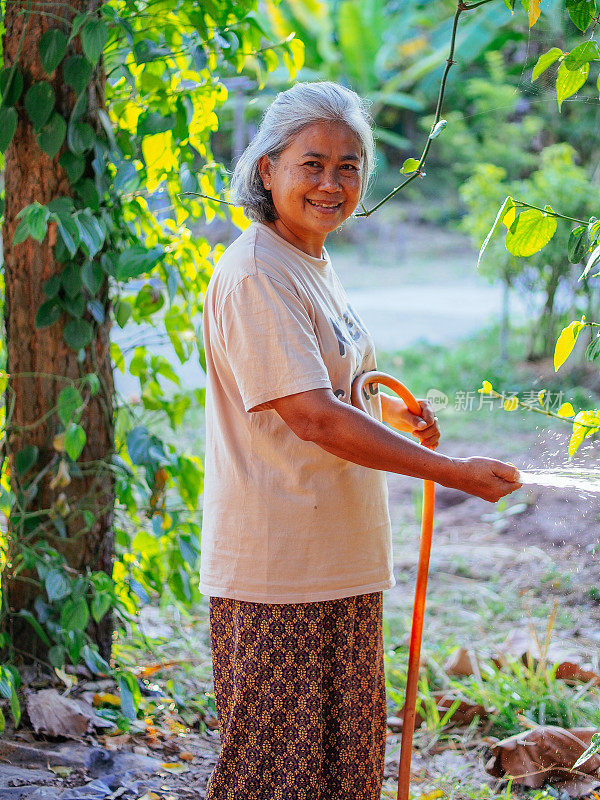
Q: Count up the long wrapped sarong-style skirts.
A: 1